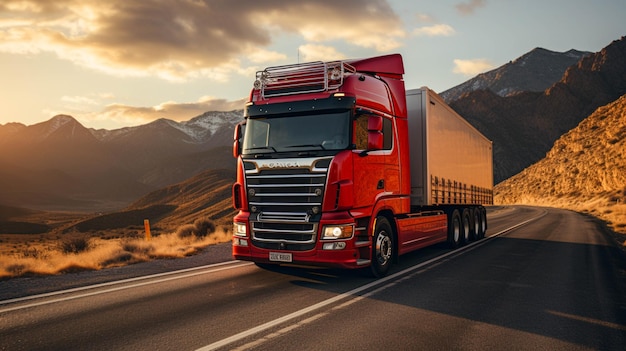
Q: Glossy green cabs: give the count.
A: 0